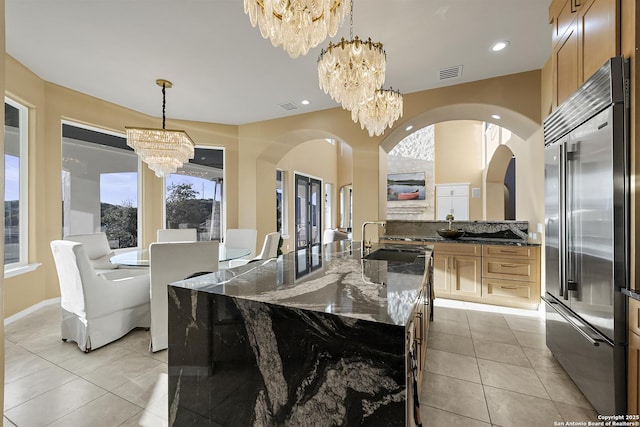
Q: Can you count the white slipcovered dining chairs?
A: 6